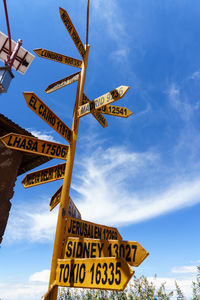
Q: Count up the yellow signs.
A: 14